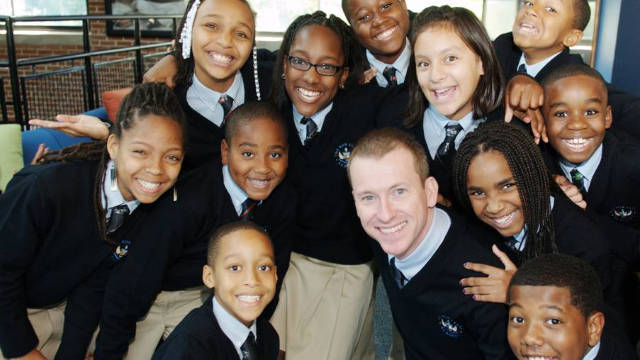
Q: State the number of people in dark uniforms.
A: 12